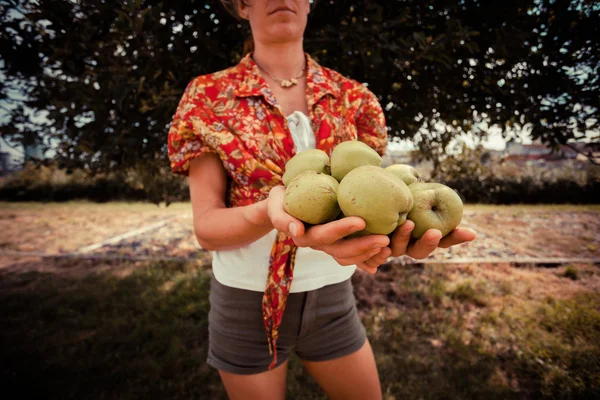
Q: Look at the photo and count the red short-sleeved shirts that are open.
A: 1